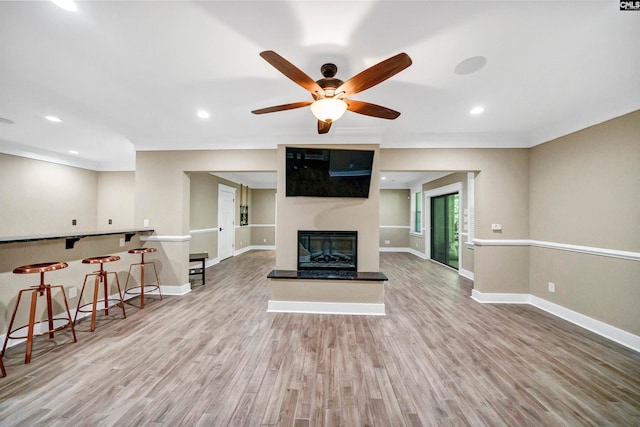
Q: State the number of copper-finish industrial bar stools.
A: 3